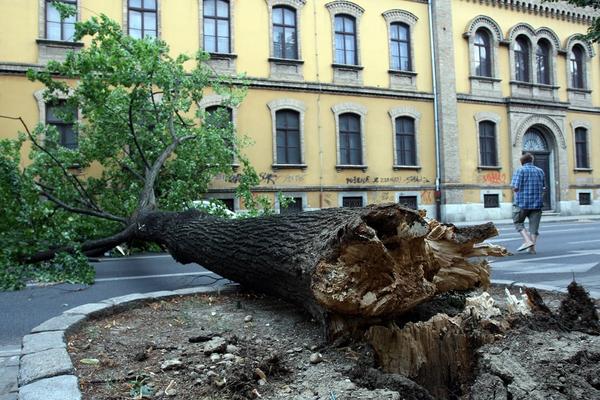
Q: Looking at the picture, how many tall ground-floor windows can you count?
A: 7